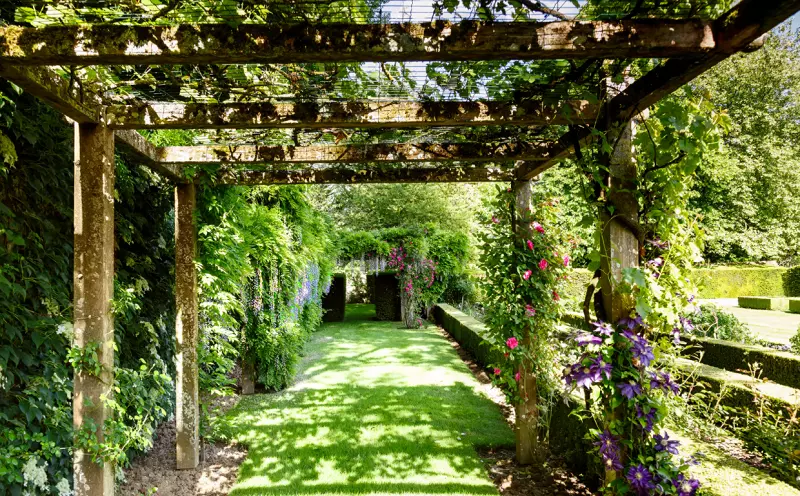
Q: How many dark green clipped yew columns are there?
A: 2